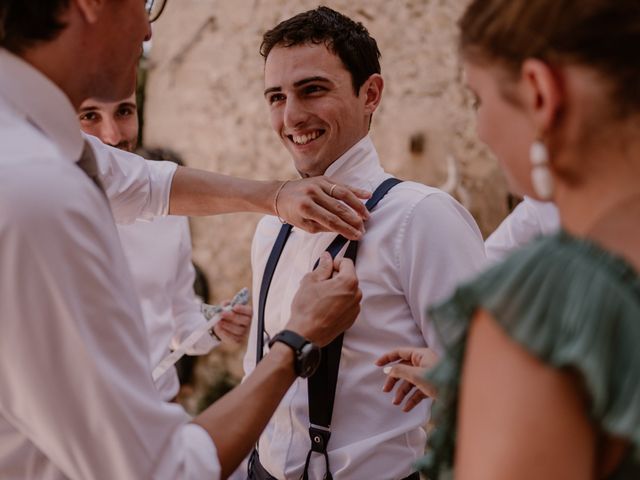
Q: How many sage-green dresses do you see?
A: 1